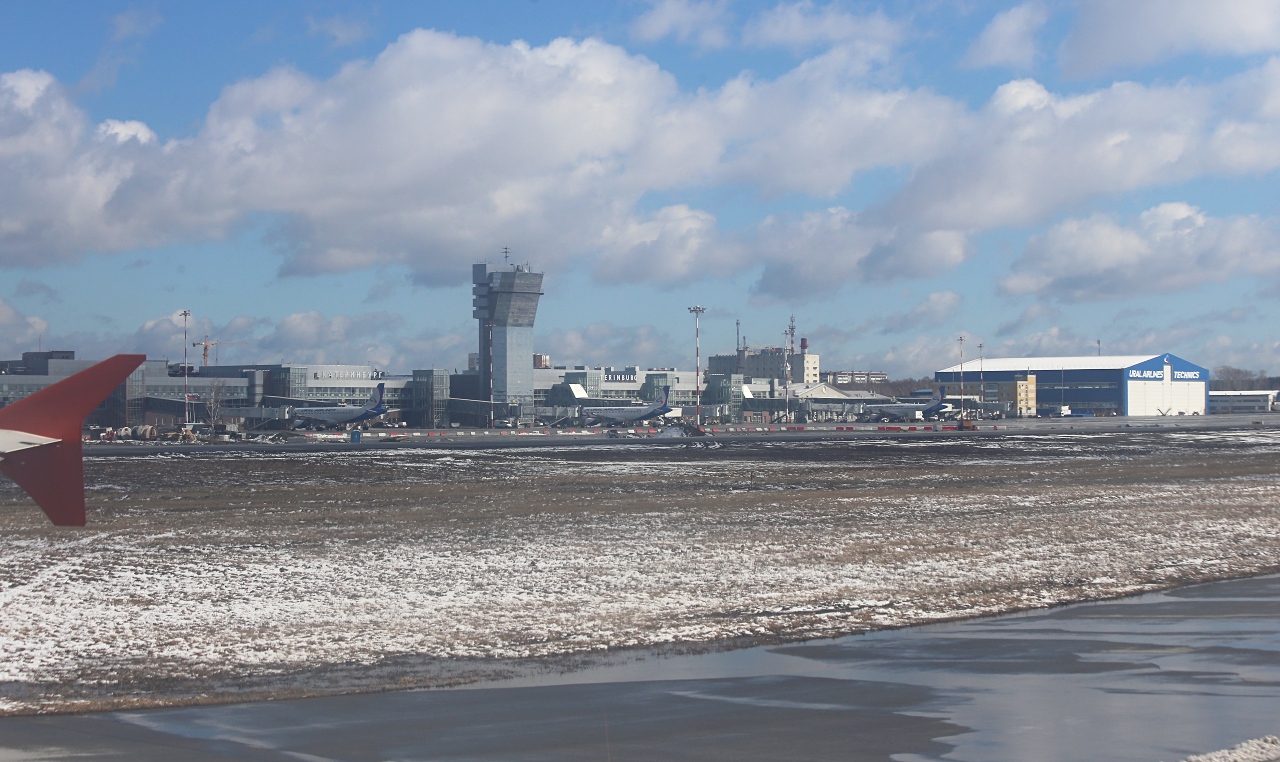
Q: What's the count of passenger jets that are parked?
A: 3